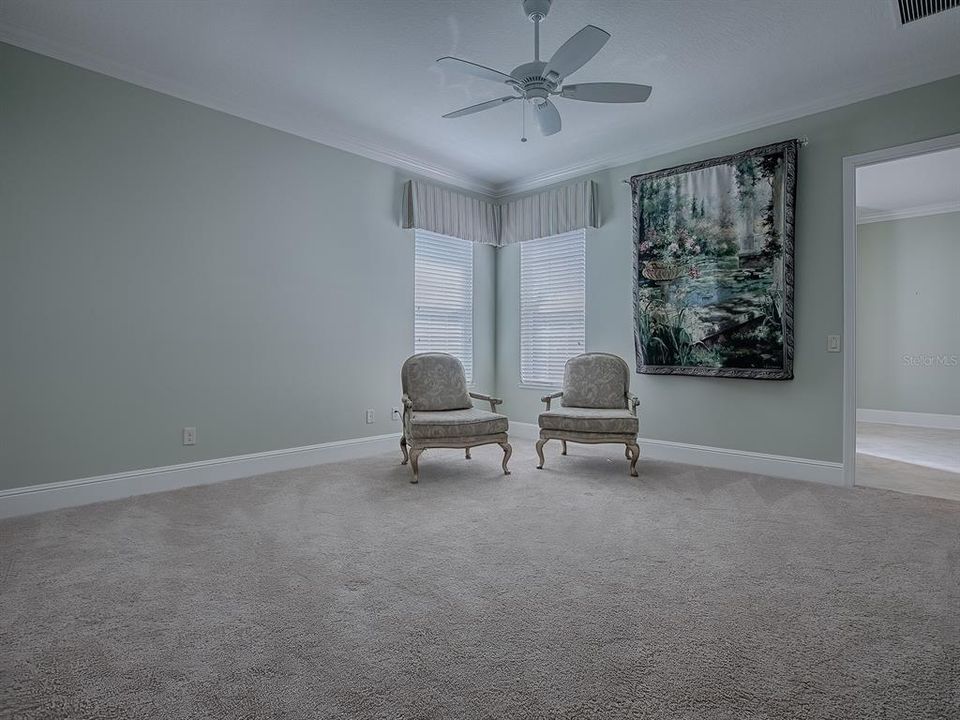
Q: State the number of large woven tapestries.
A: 1